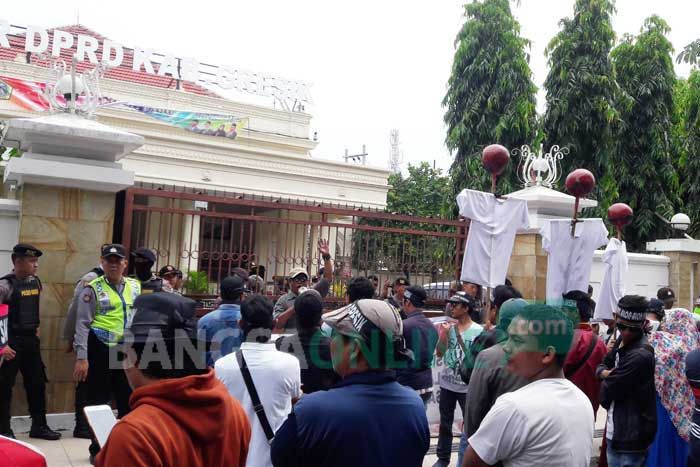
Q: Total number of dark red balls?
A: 3